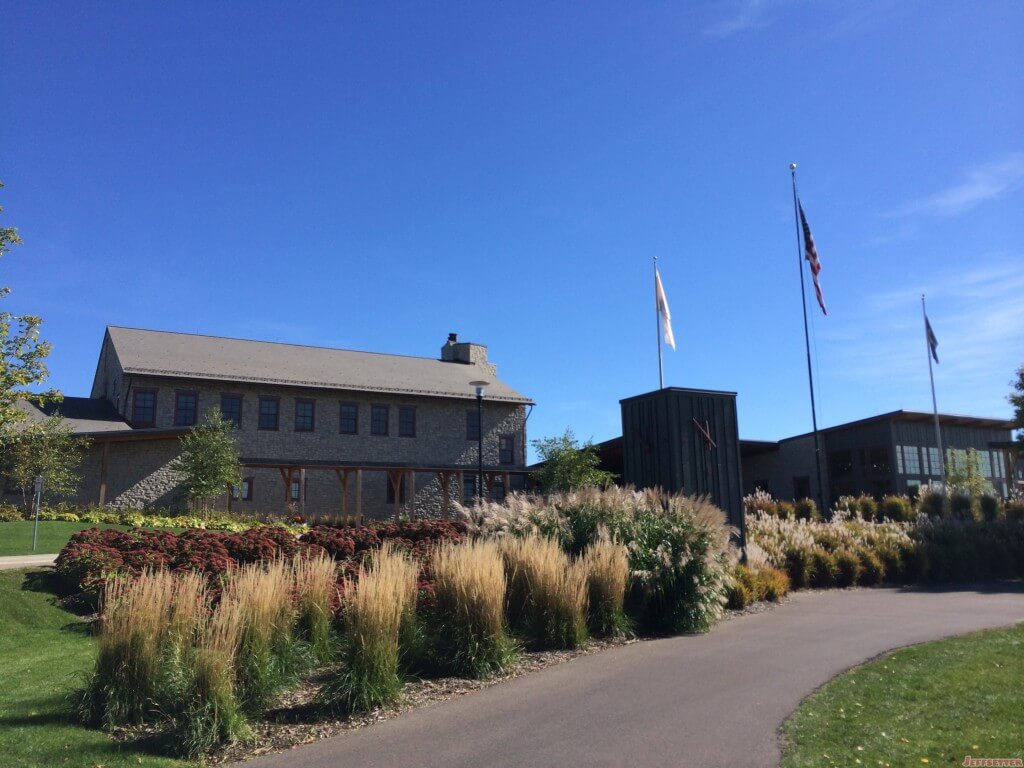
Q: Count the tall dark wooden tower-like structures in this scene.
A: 1